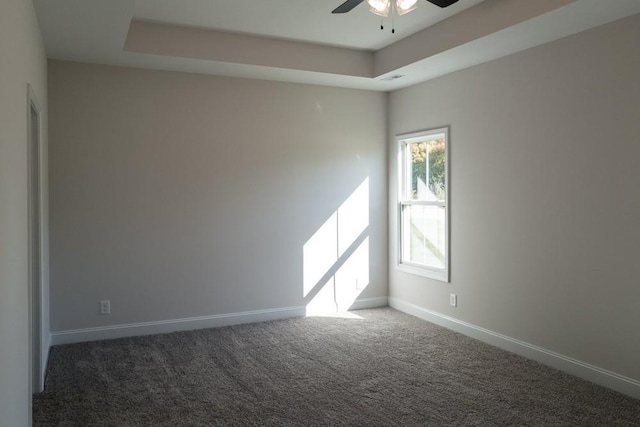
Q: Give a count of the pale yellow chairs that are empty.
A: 0